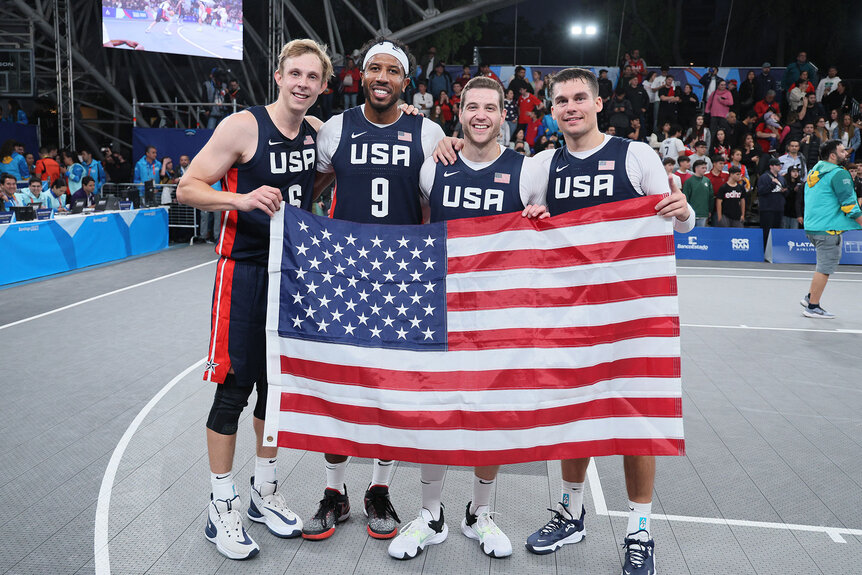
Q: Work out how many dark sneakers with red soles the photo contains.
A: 2